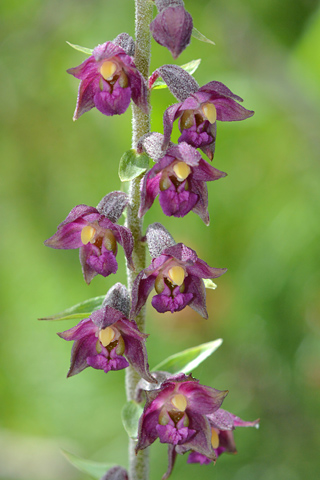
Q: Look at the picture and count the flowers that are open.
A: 8